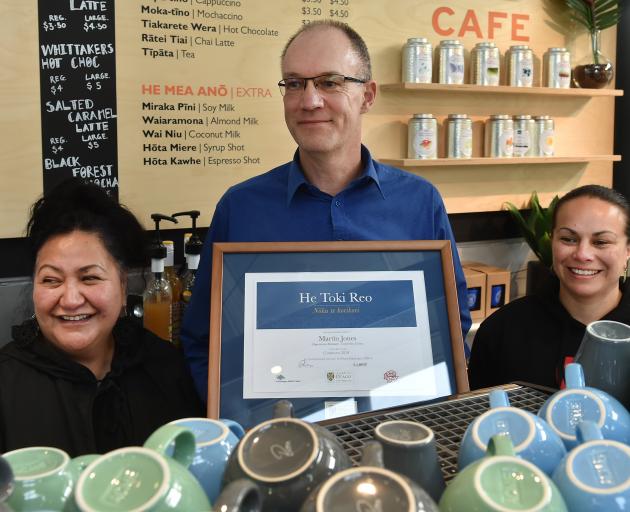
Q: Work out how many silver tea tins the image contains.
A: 10